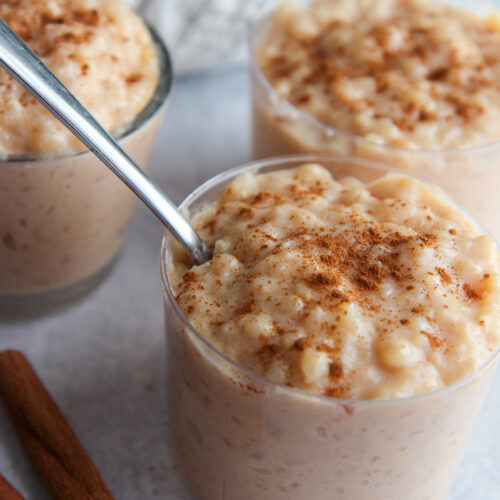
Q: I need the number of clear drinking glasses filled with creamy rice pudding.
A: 3